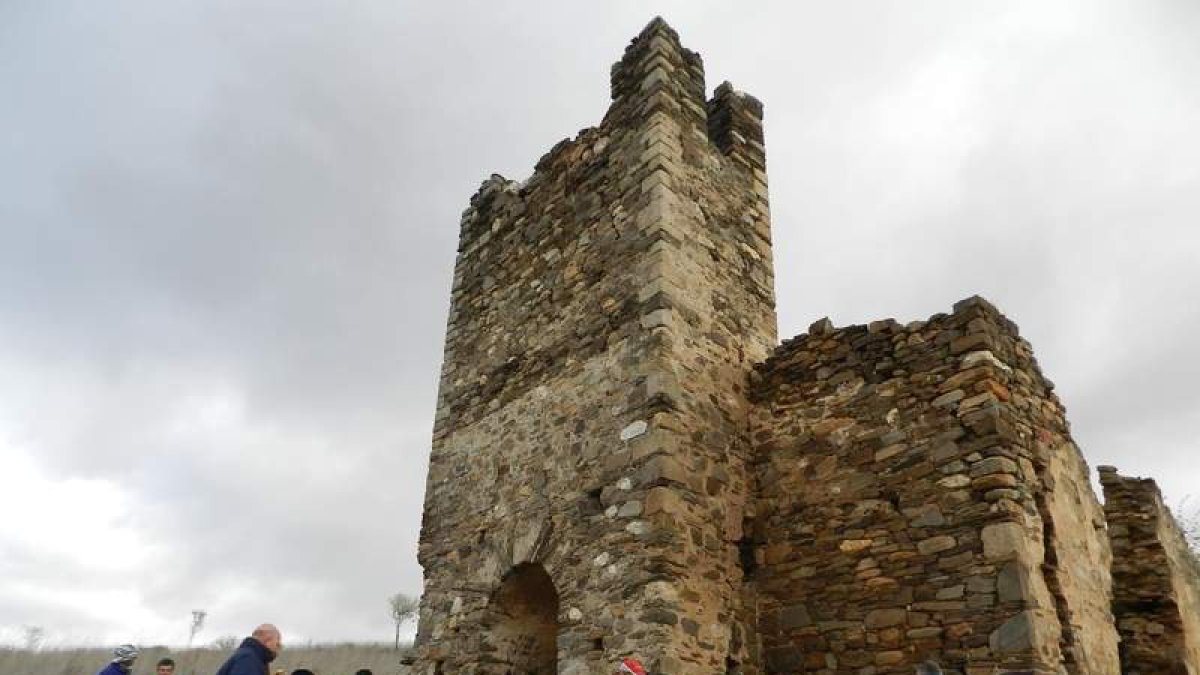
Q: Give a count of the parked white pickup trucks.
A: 0